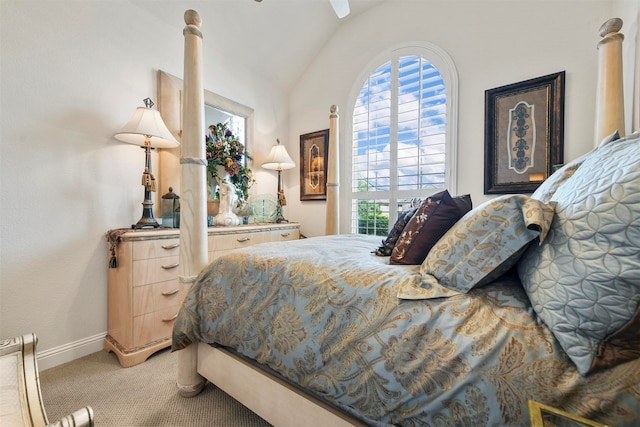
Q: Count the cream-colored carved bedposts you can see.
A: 3